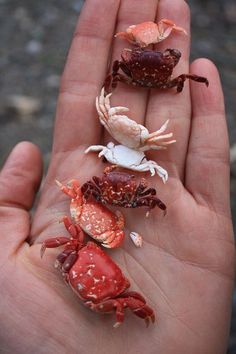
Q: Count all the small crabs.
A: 7